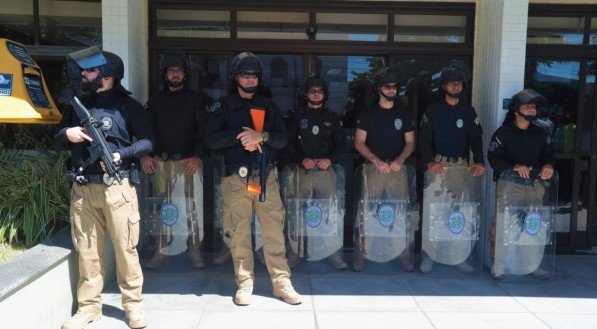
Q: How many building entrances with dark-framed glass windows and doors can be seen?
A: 2